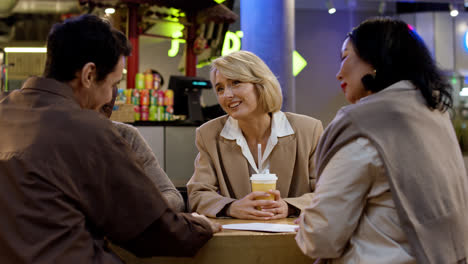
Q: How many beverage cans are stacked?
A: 14